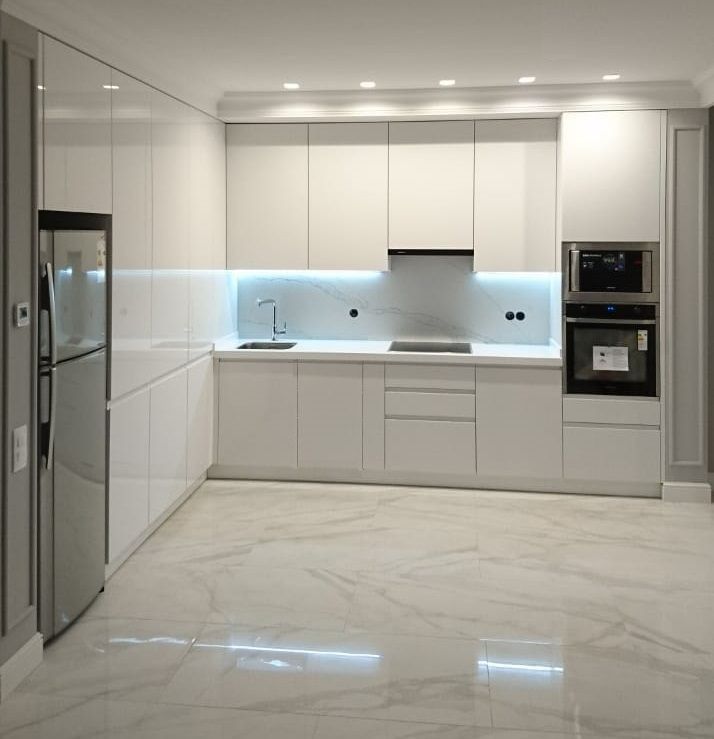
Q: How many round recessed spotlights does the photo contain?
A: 5